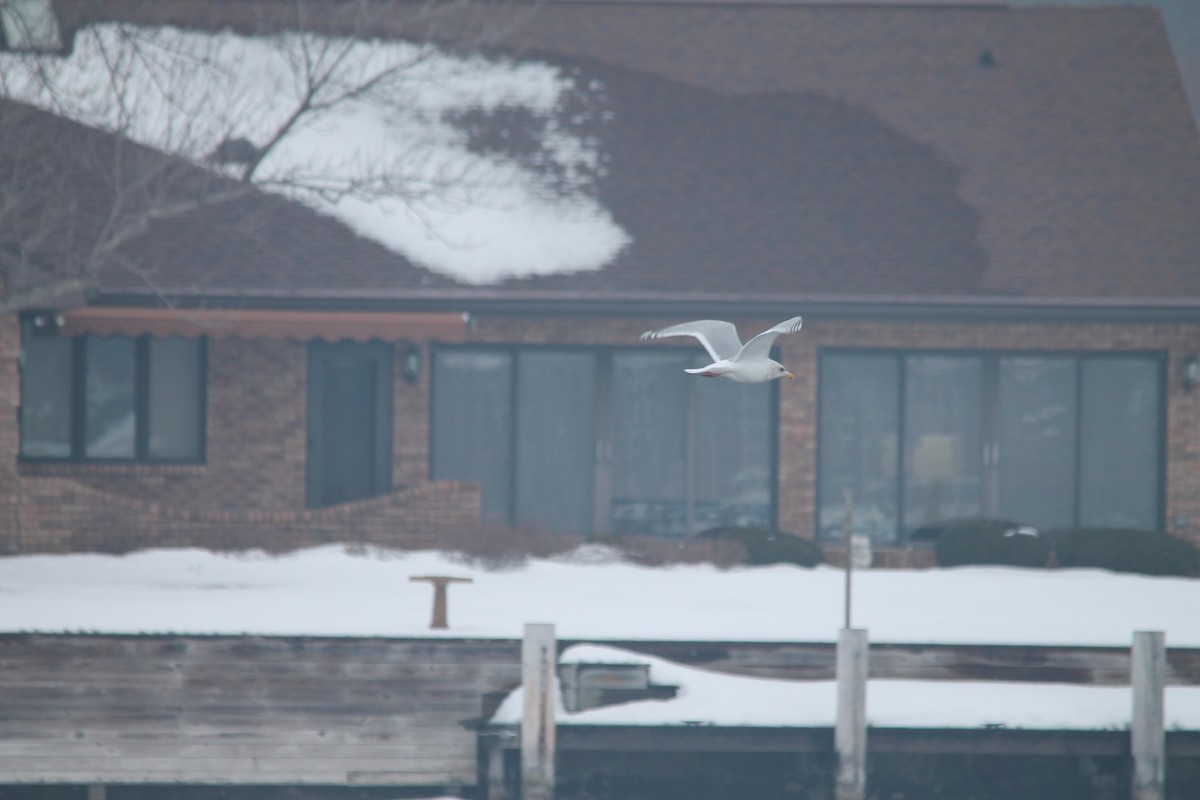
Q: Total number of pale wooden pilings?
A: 3